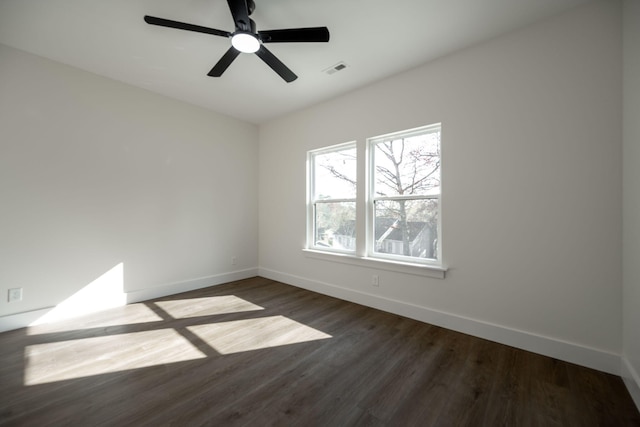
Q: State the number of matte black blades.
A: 5